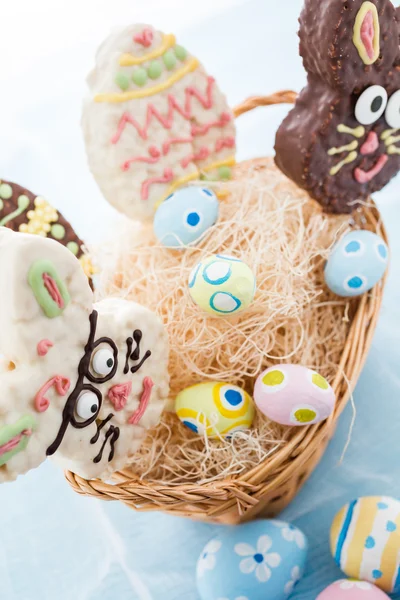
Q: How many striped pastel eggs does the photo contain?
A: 1